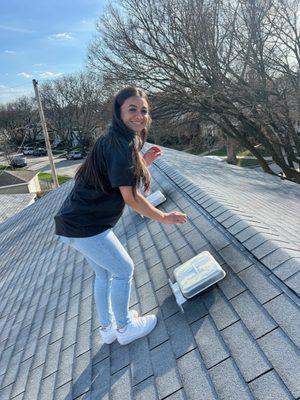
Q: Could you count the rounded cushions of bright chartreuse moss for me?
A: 0